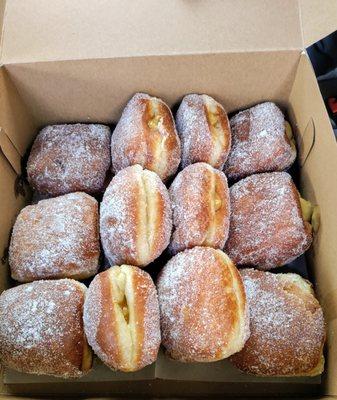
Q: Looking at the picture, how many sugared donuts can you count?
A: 12